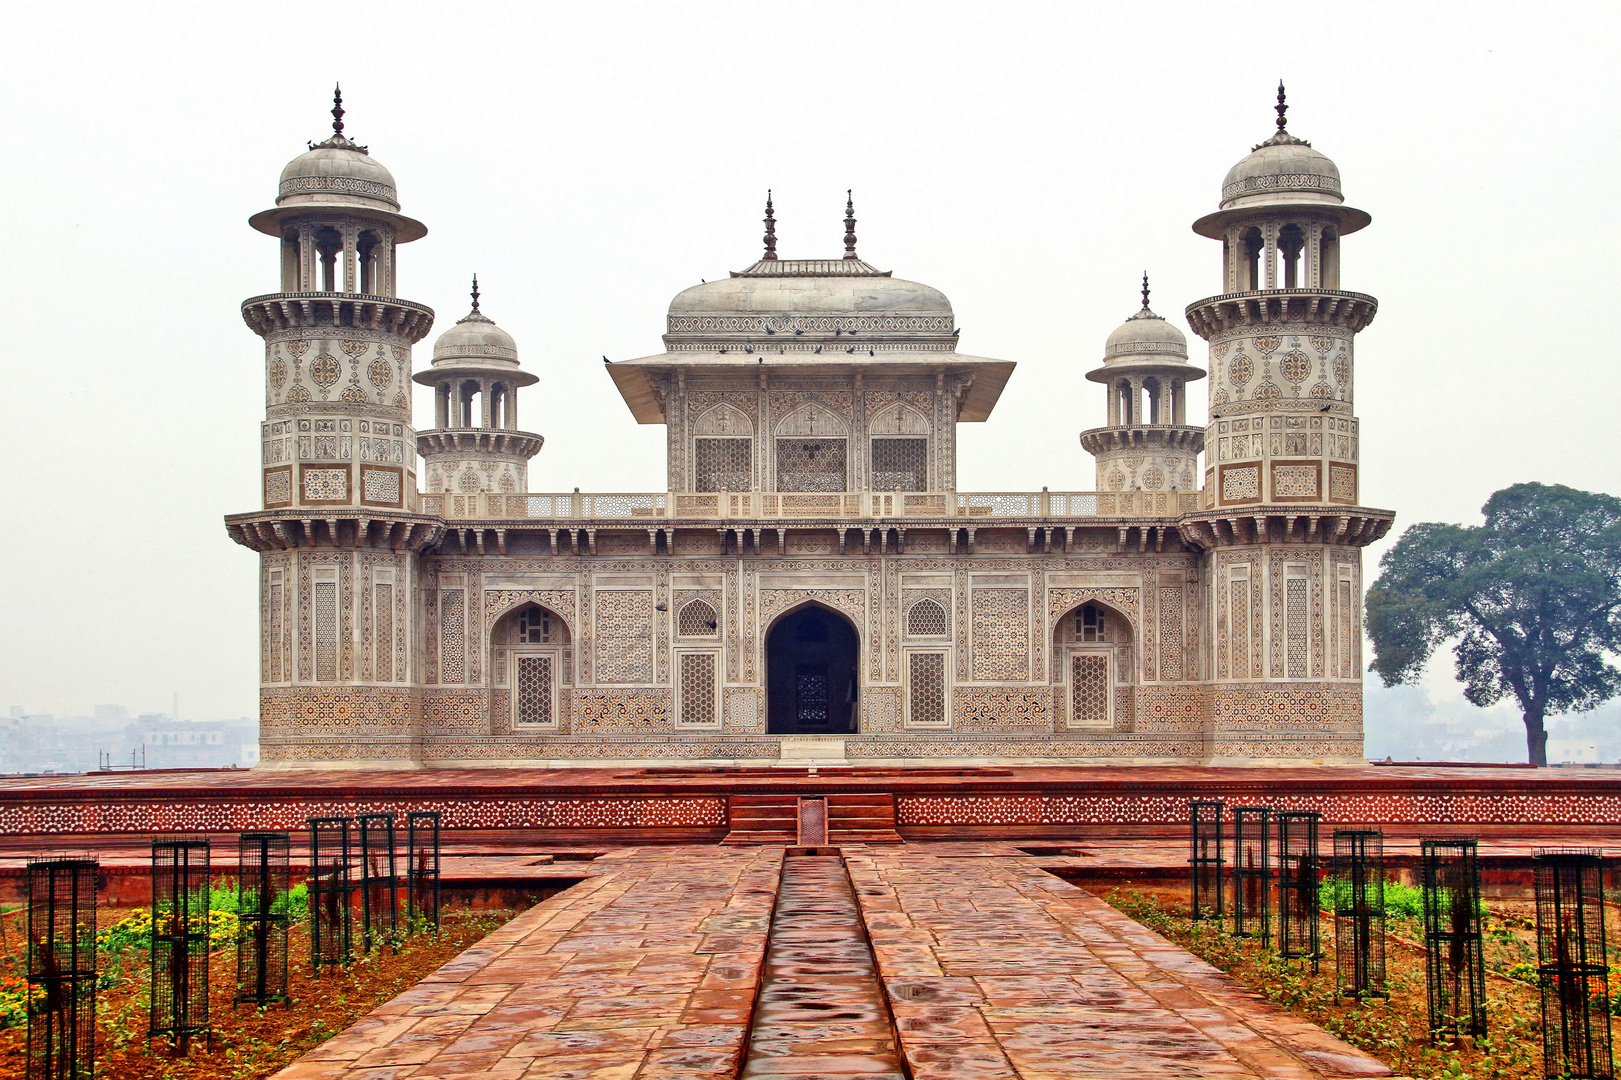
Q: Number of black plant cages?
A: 12